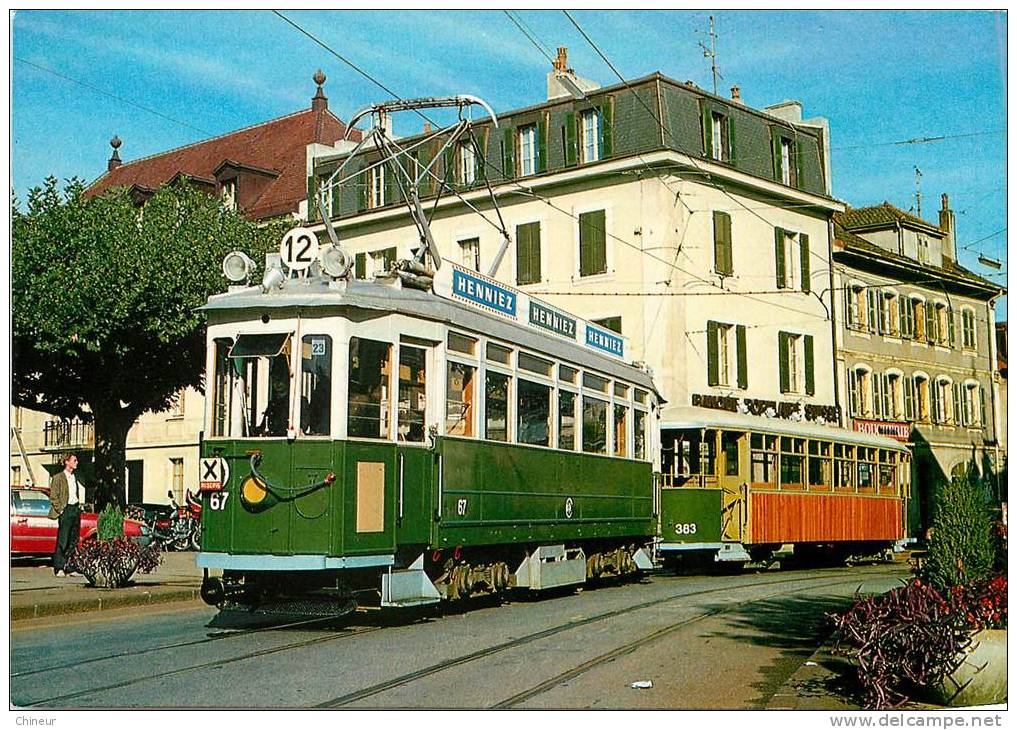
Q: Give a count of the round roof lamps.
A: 2